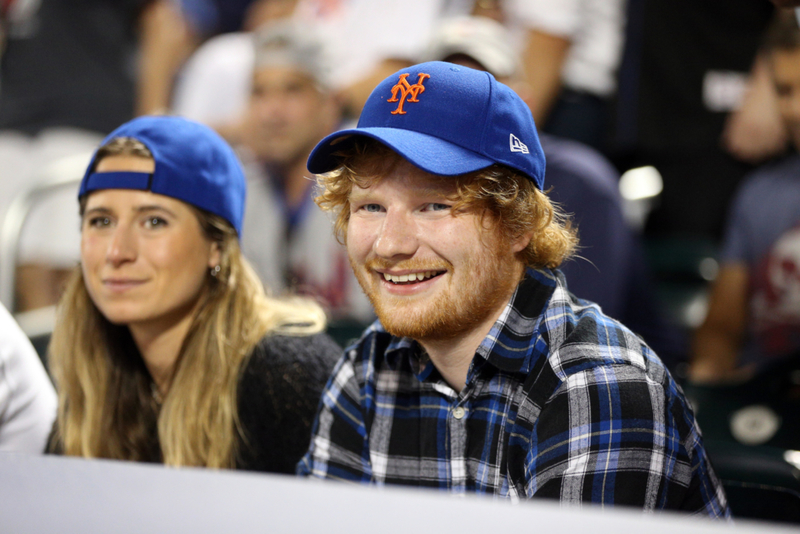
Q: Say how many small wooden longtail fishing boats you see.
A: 0